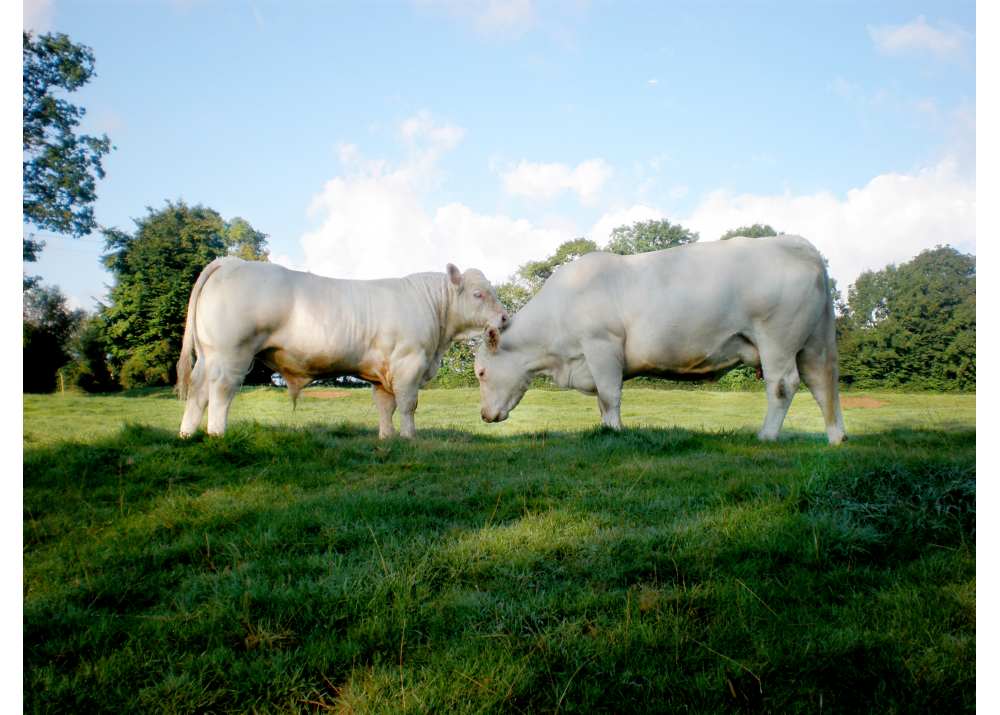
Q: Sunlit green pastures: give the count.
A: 1